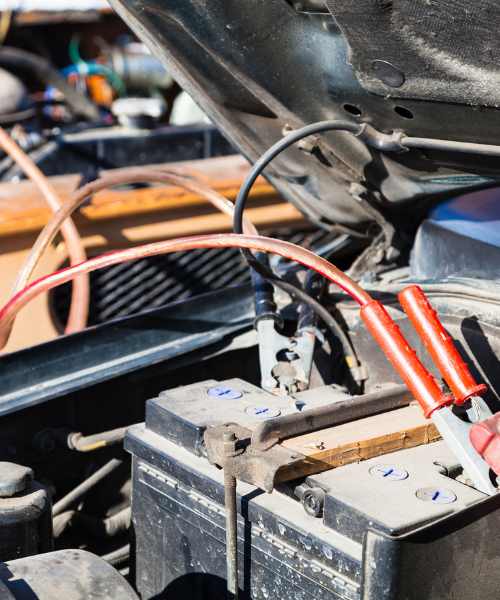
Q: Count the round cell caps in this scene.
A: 4